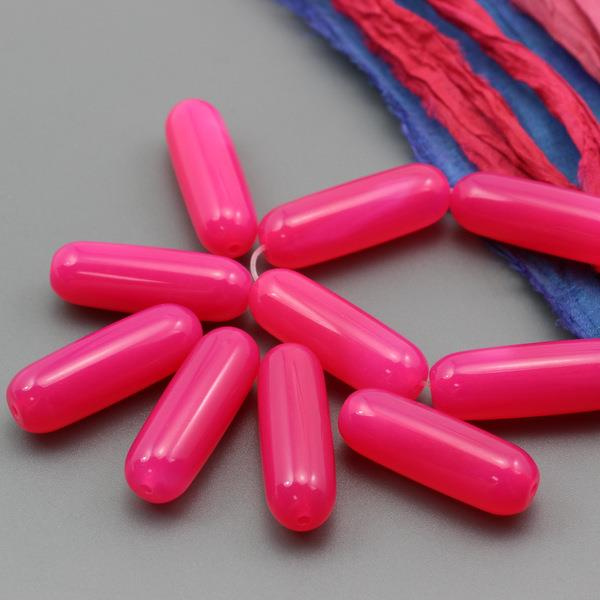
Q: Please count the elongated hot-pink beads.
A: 10